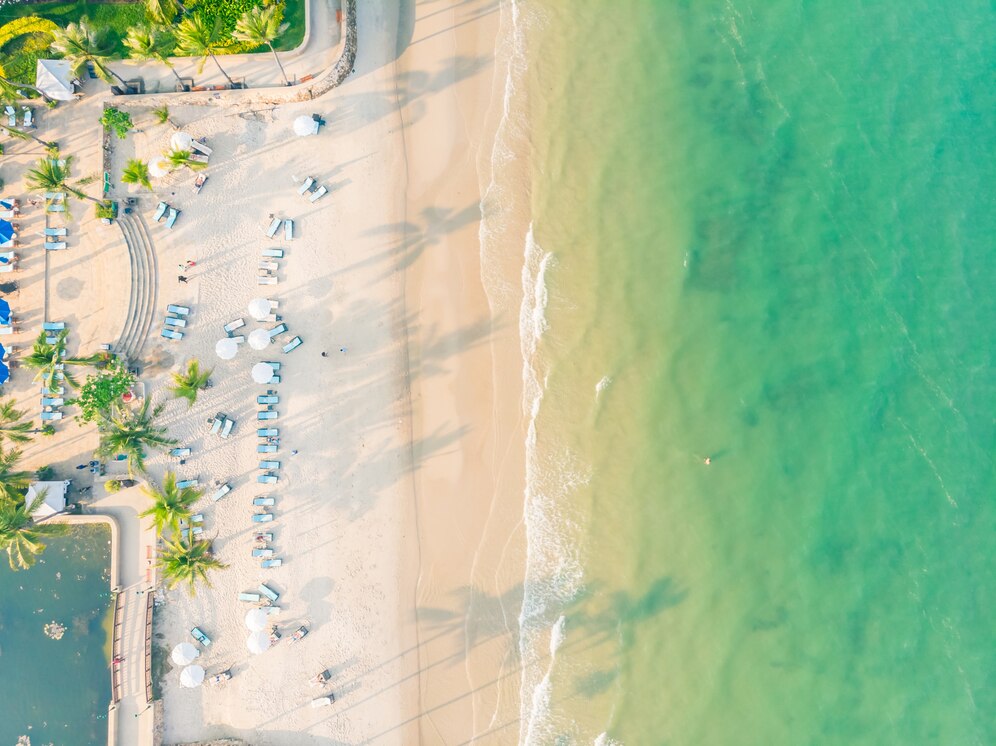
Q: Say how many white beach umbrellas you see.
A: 11